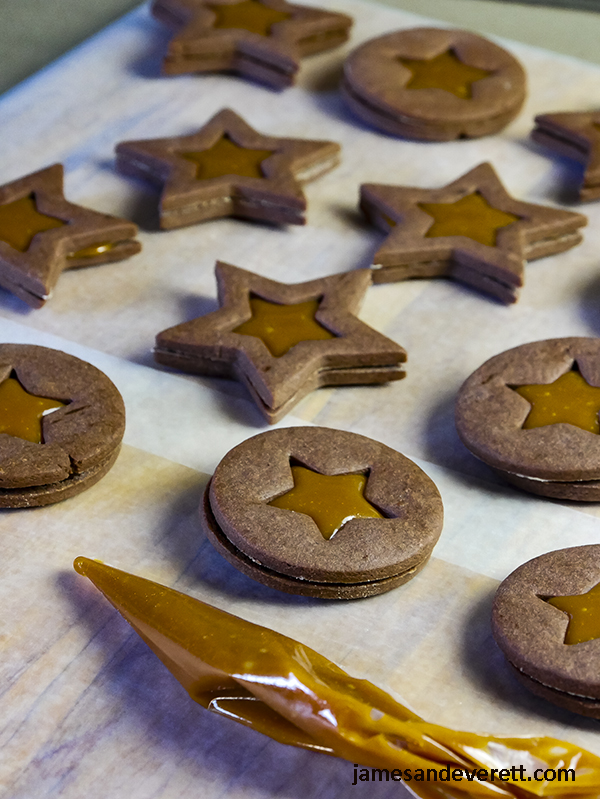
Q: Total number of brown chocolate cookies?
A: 11